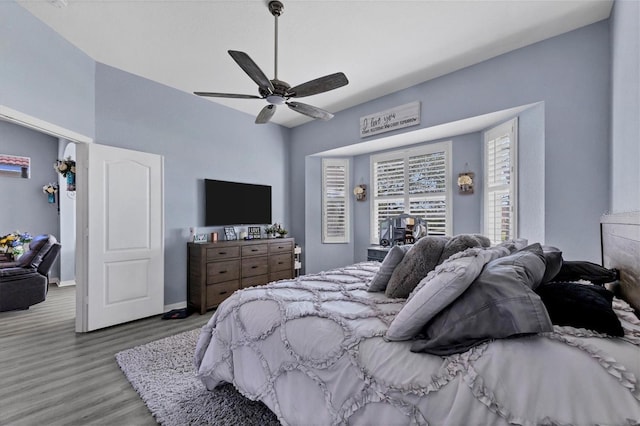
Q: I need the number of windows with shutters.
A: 3